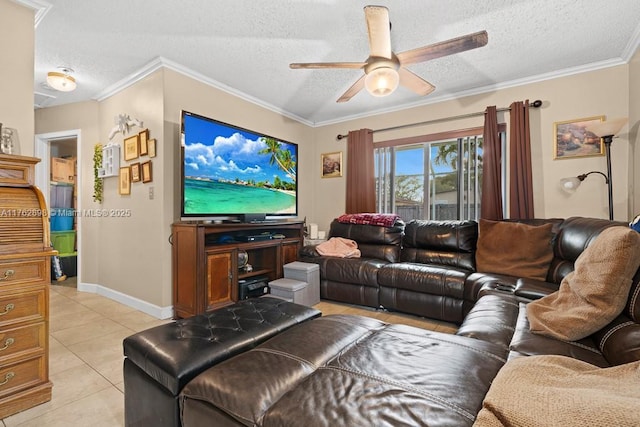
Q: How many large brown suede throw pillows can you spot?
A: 2